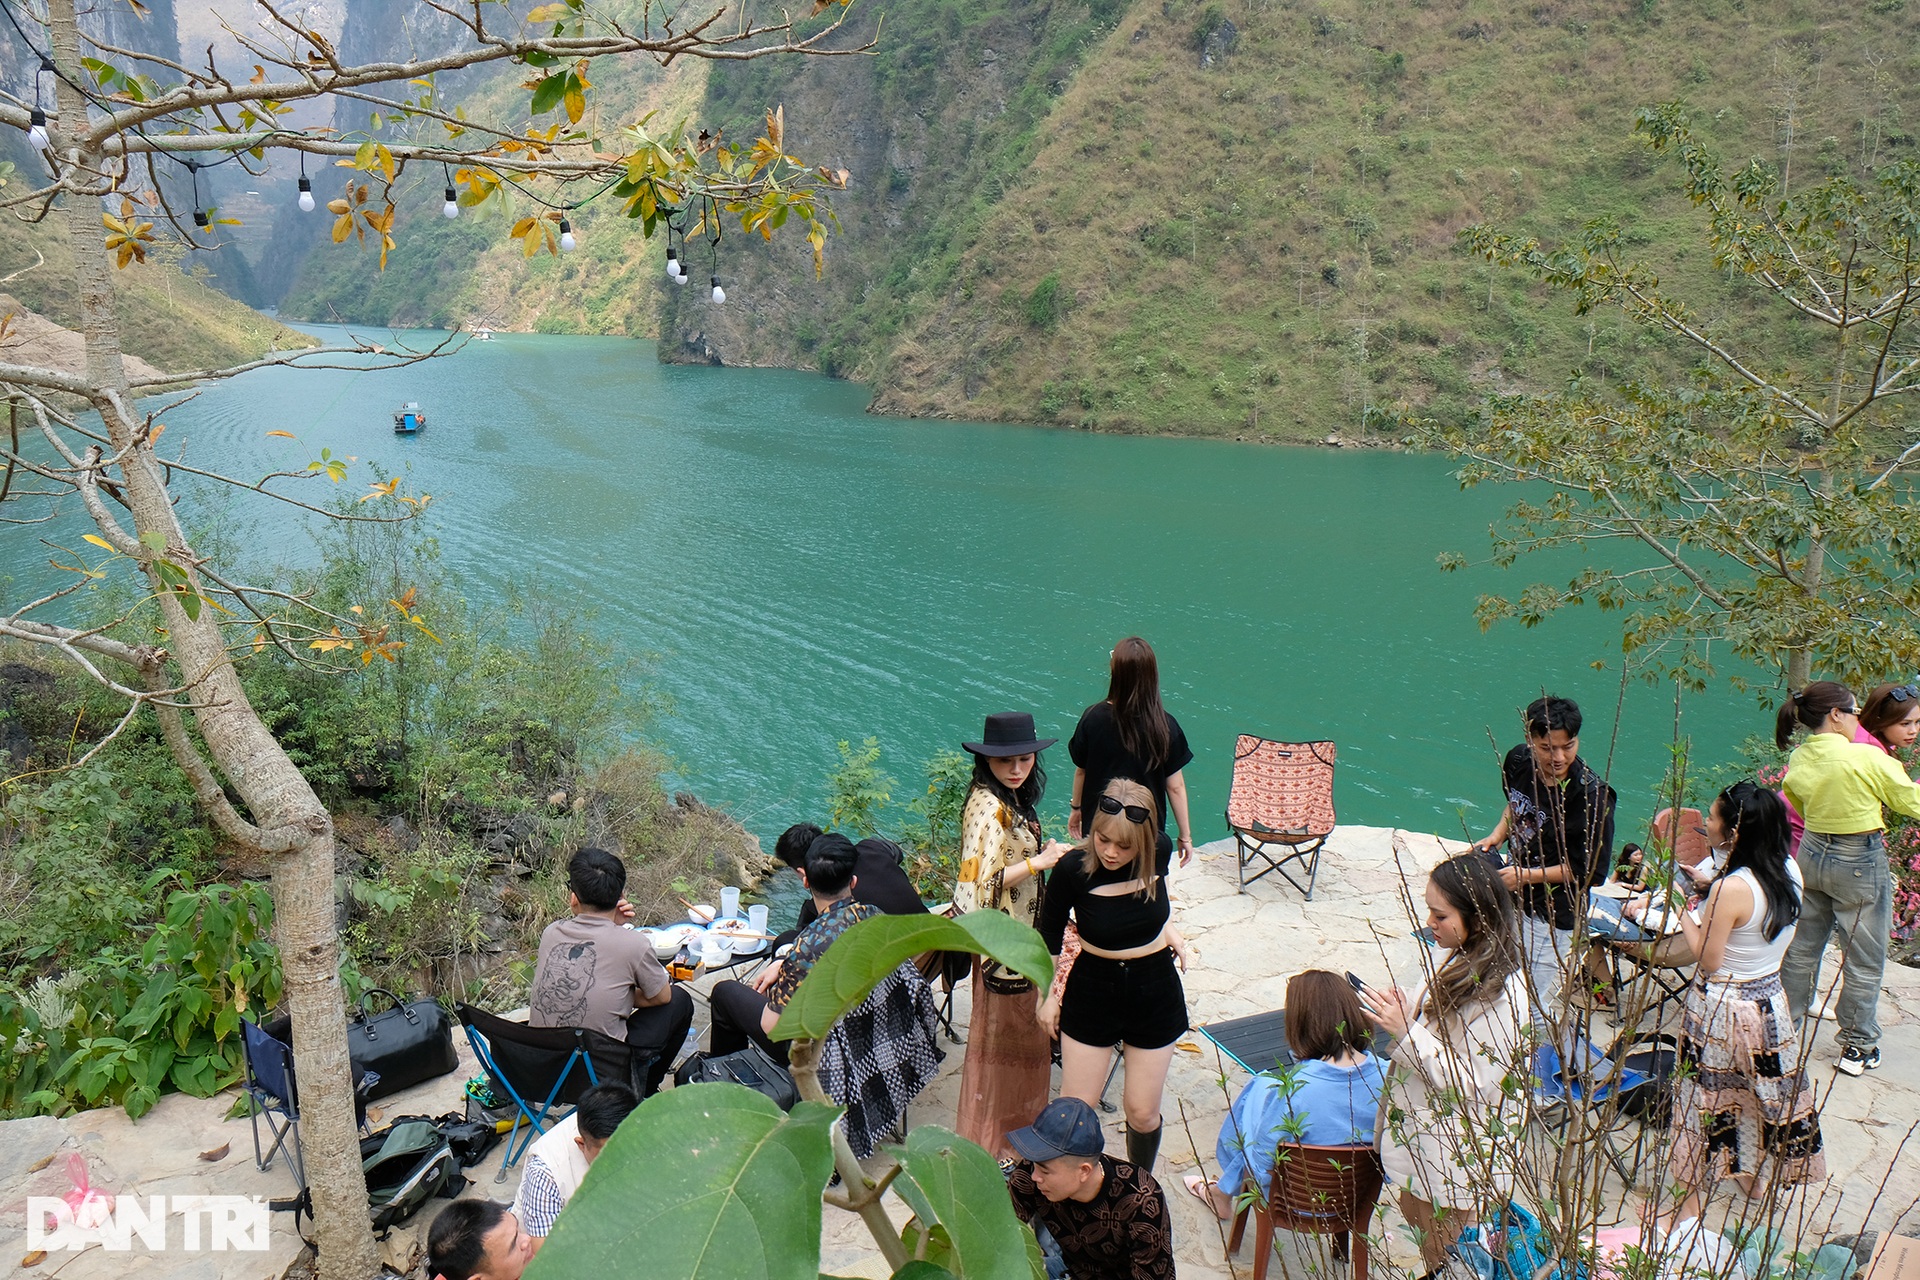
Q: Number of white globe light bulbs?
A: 7